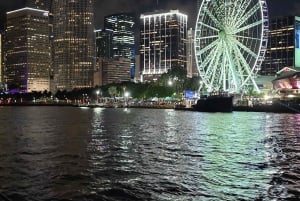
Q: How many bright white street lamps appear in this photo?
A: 3